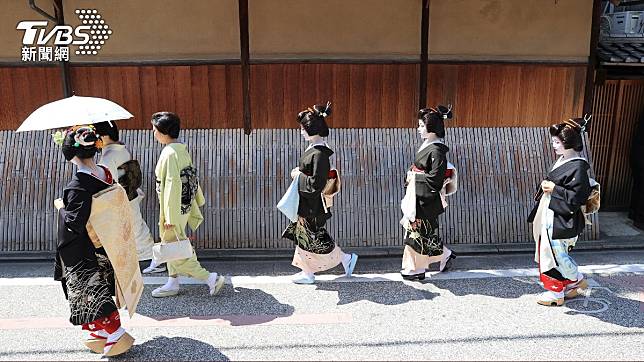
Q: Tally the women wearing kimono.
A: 6